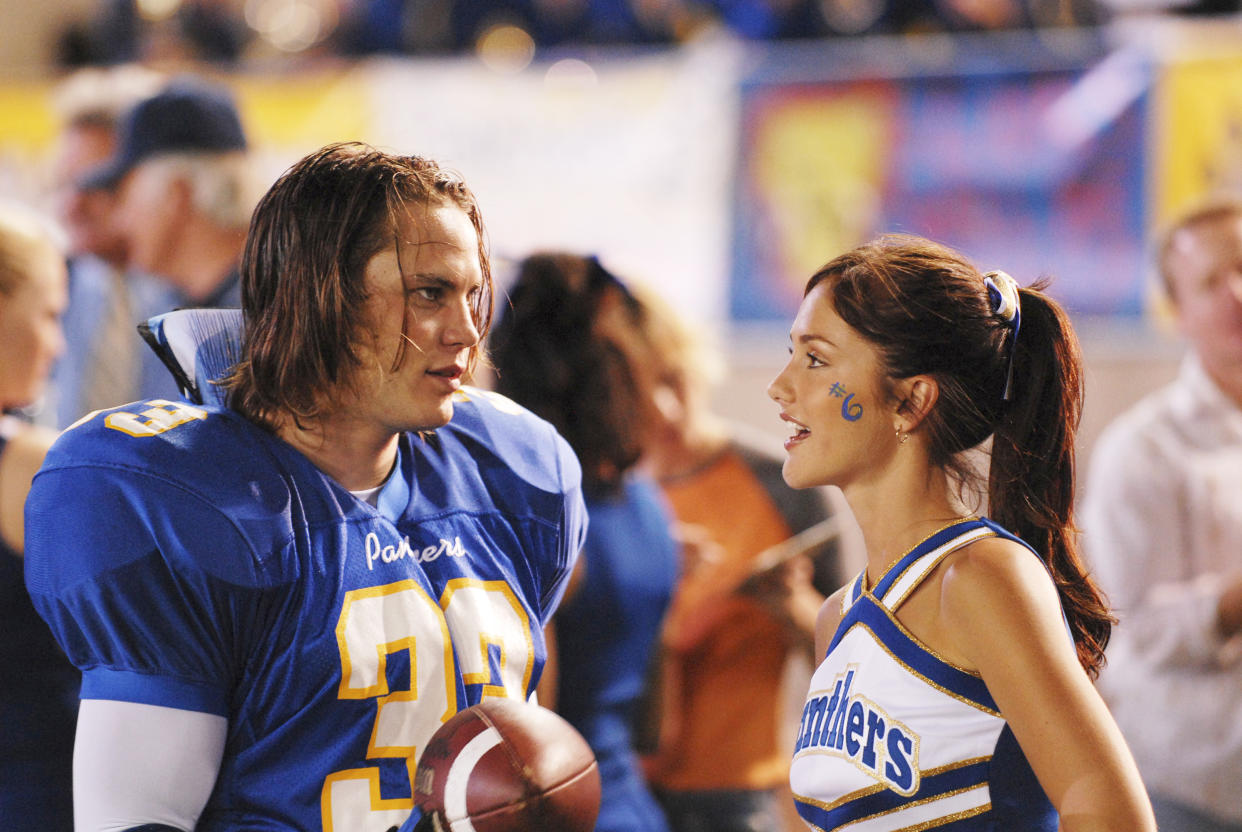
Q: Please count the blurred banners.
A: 4